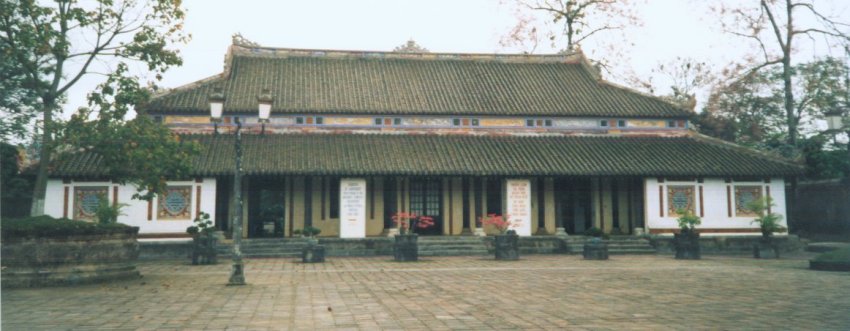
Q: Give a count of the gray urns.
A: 7